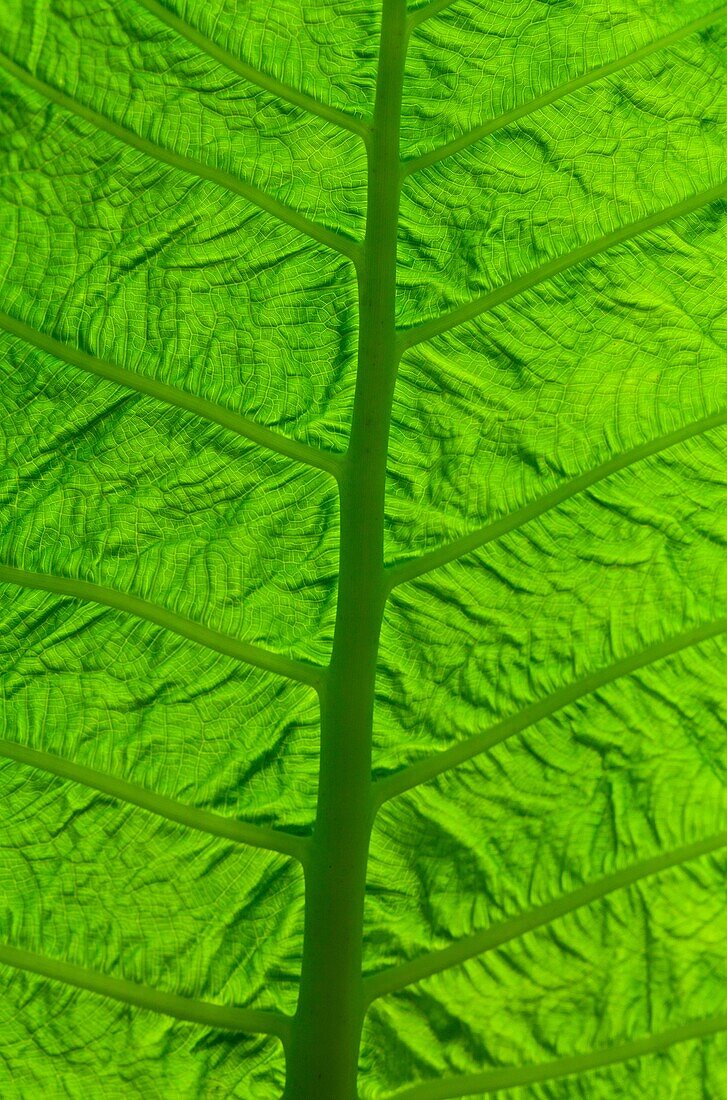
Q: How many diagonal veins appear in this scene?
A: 13